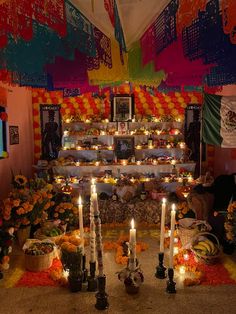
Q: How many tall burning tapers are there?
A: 6